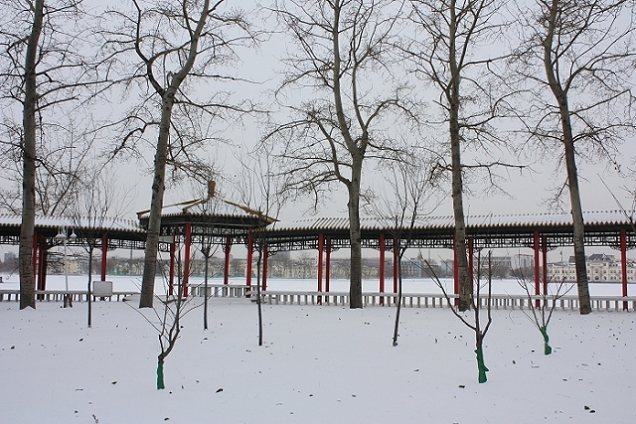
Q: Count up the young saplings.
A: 7